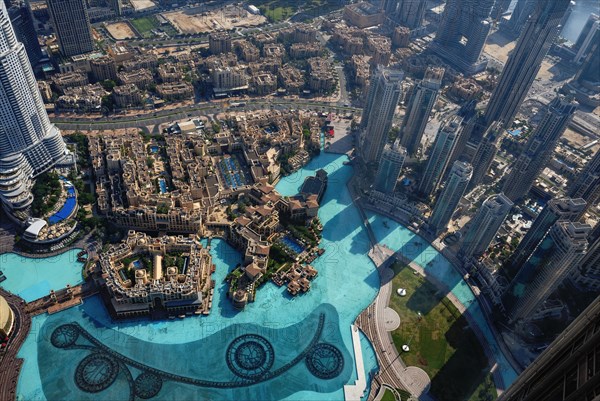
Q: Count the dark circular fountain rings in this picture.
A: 5